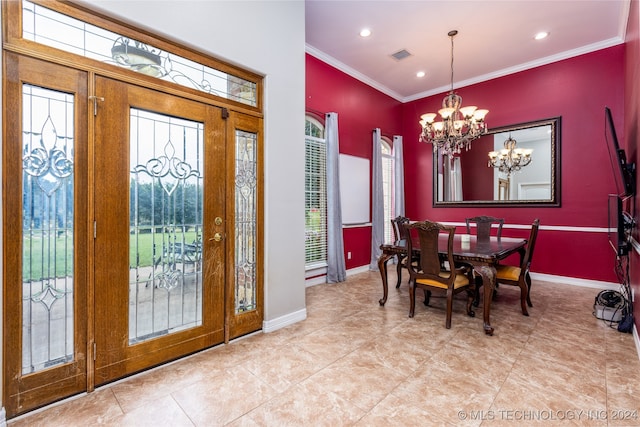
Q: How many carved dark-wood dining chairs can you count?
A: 4